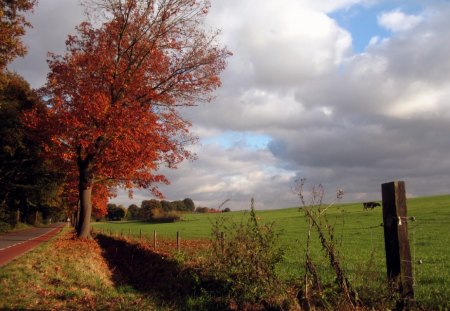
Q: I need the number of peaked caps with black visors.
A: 0